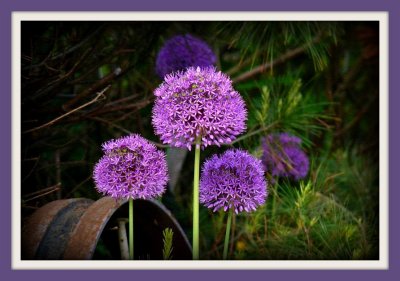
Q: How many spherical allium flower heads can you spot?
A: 5